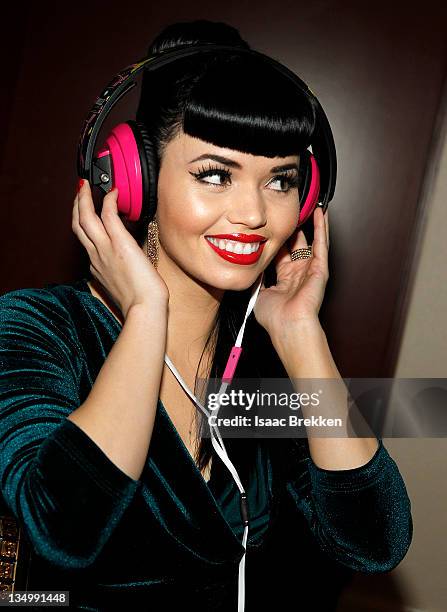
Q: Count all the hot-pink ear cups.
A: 2